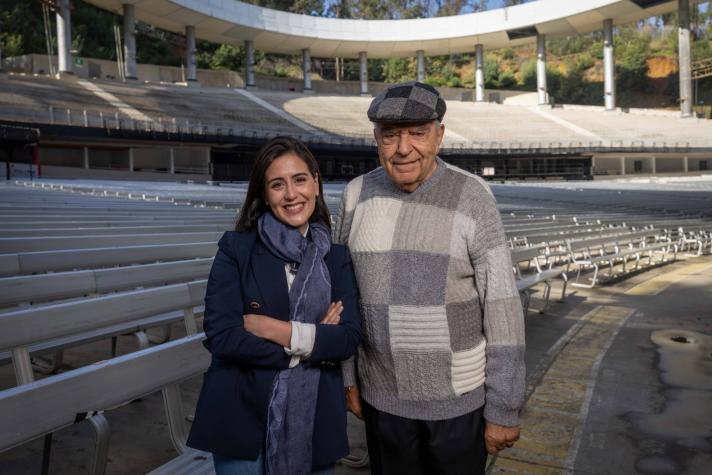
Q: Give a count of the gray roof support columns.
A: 11